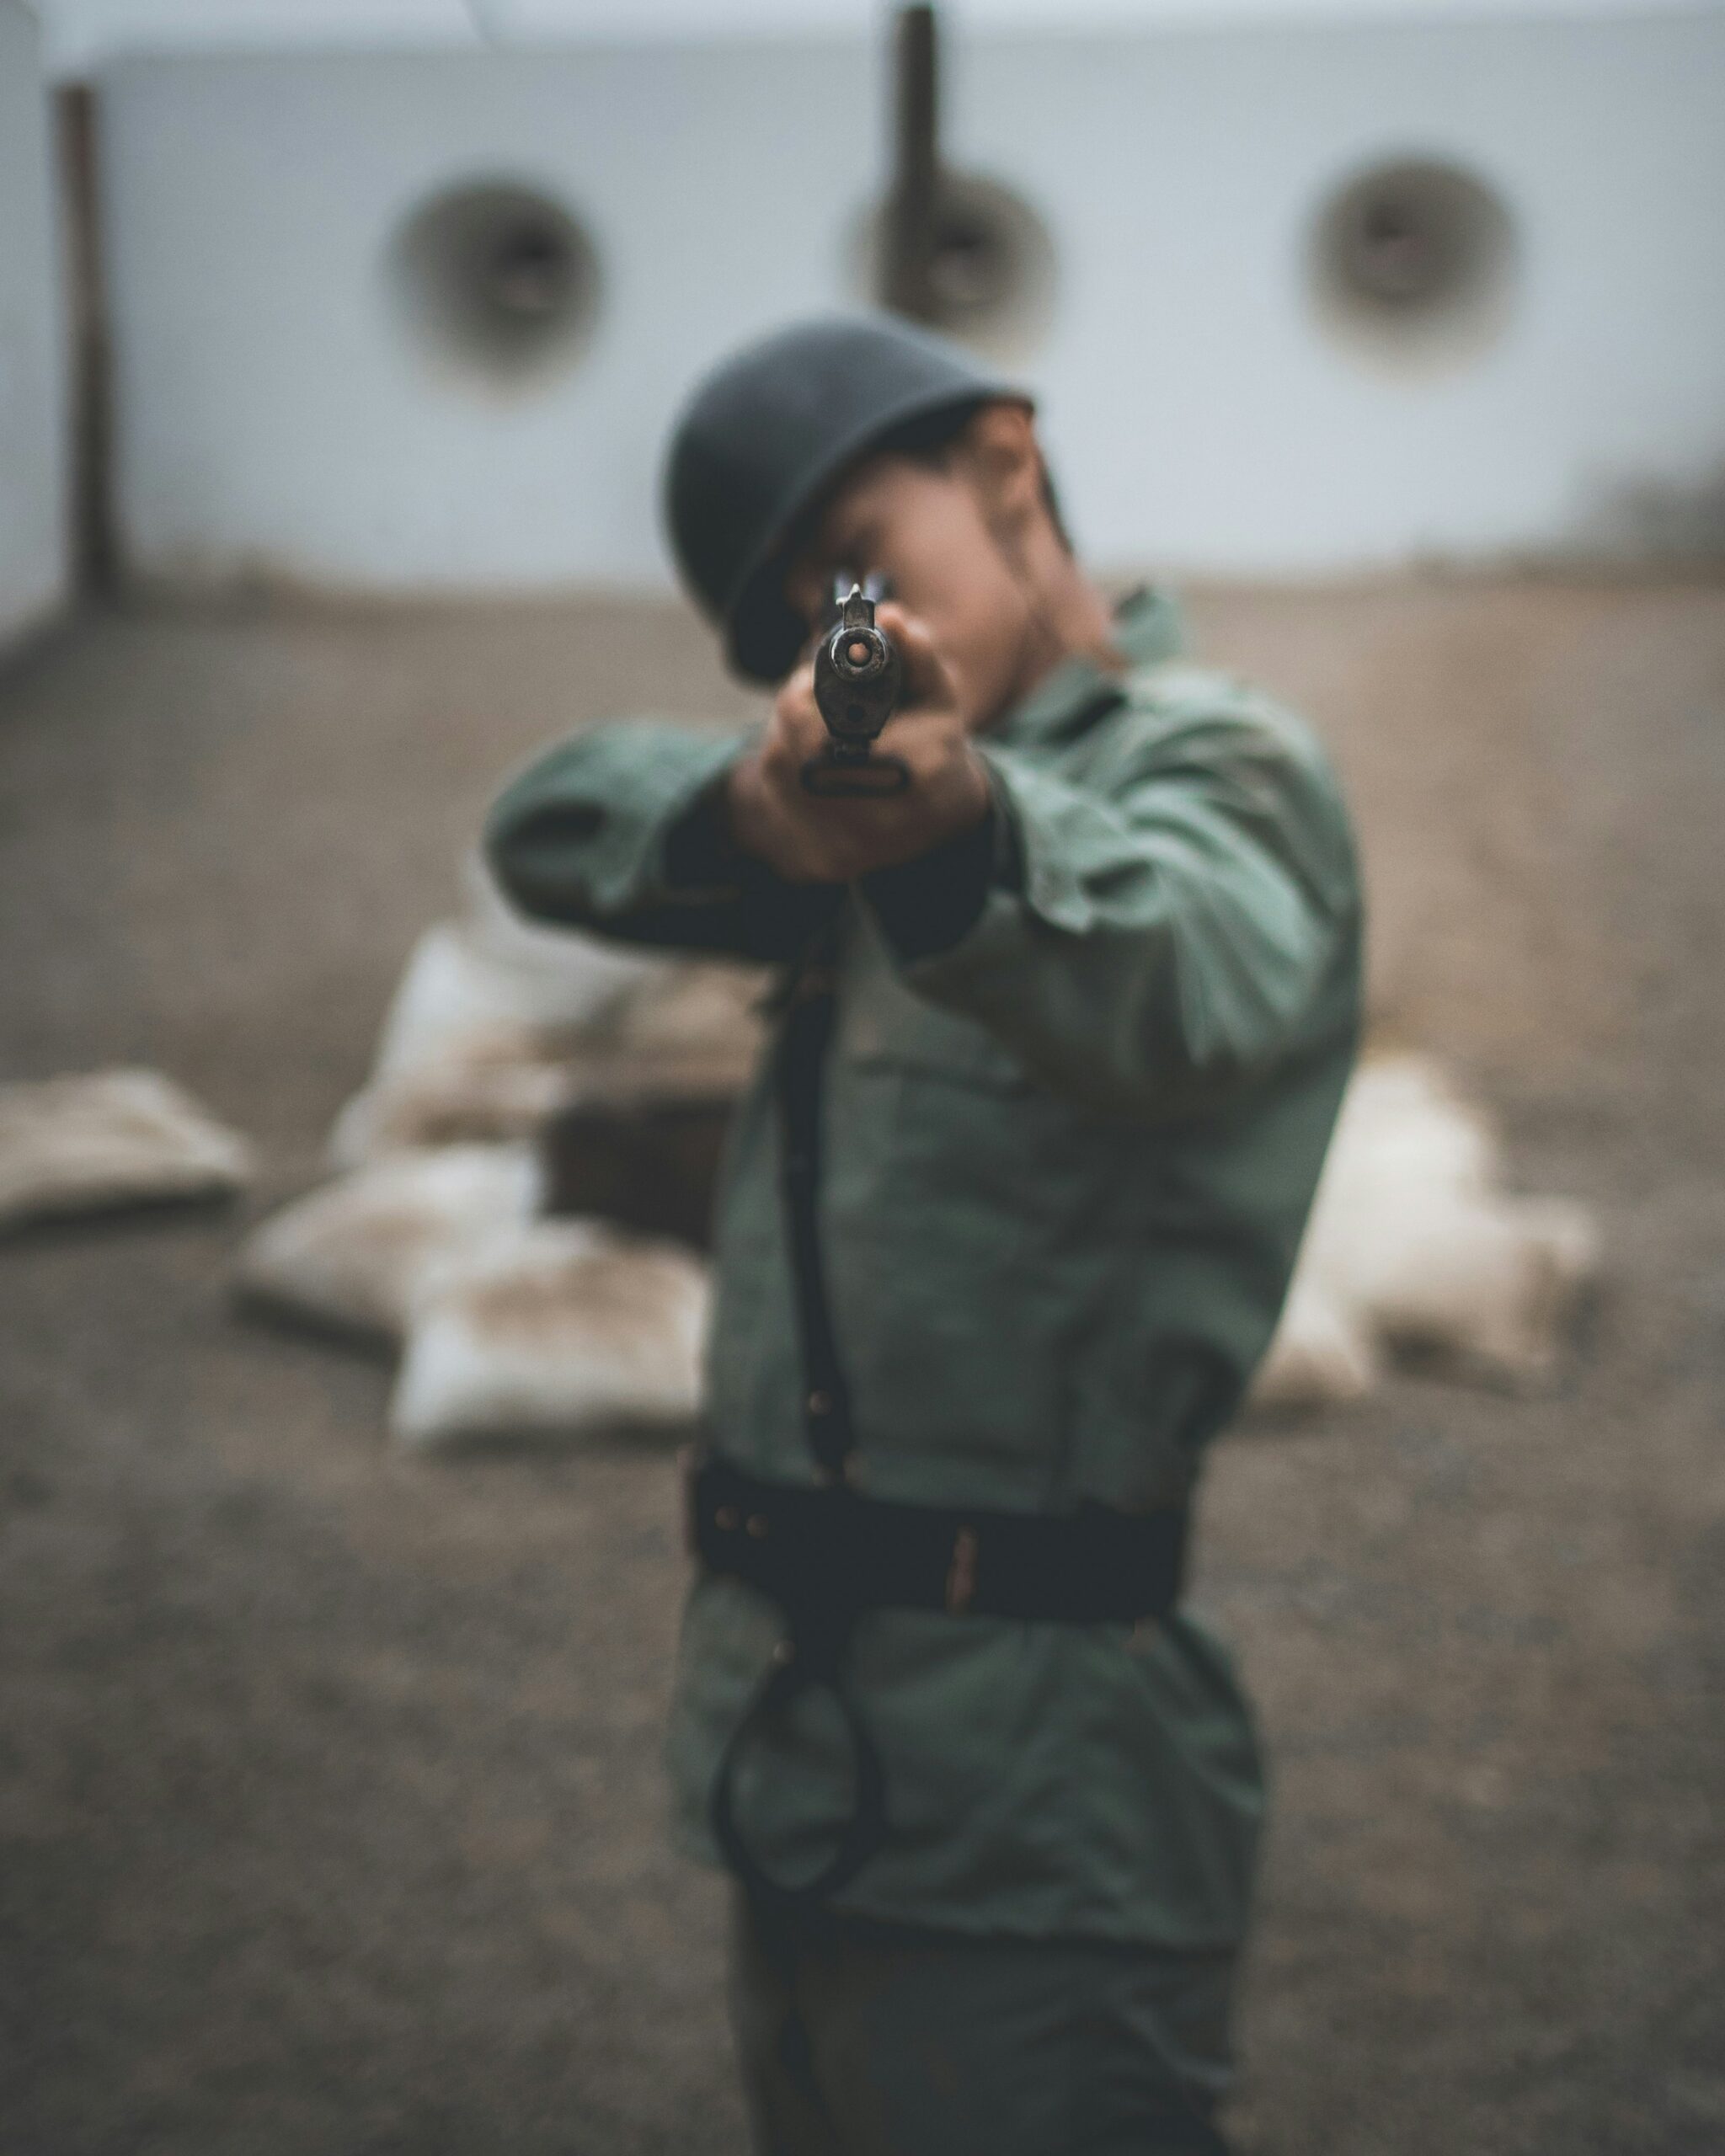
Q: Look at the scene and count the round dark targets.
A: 3